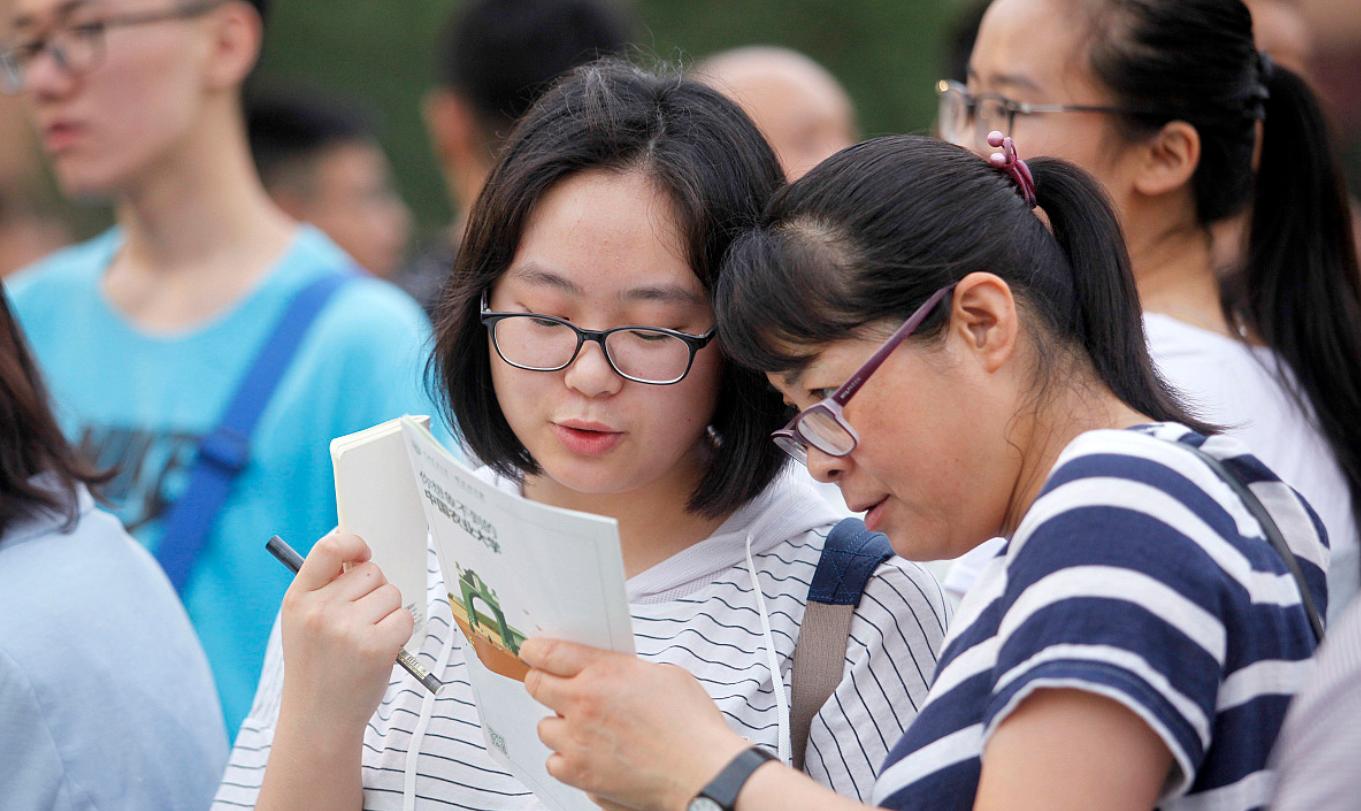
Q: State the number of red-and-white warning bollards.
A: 0